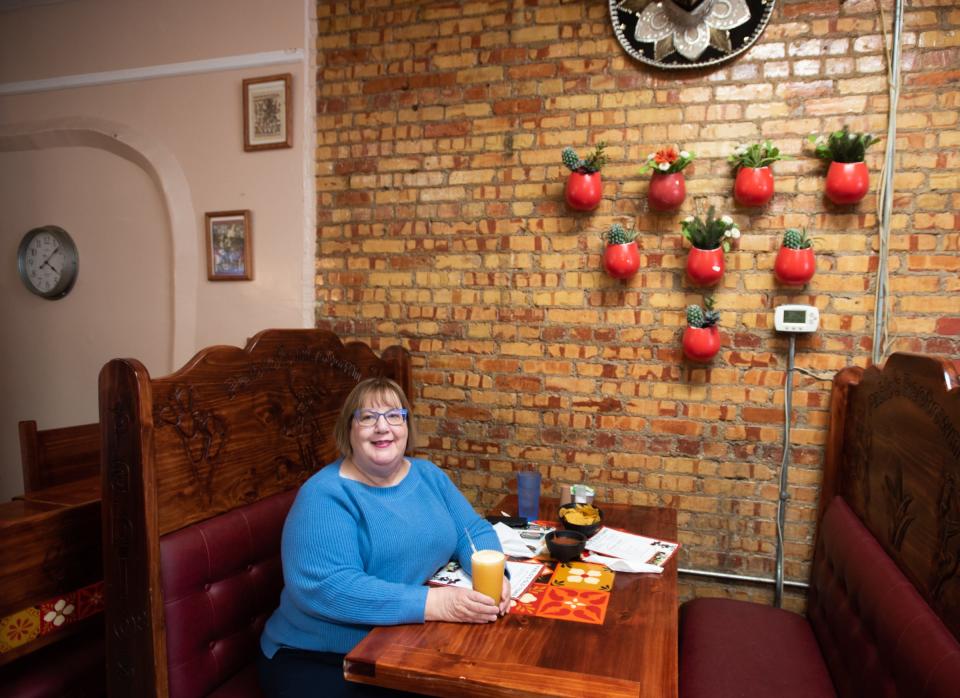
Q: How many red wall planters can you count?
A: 8